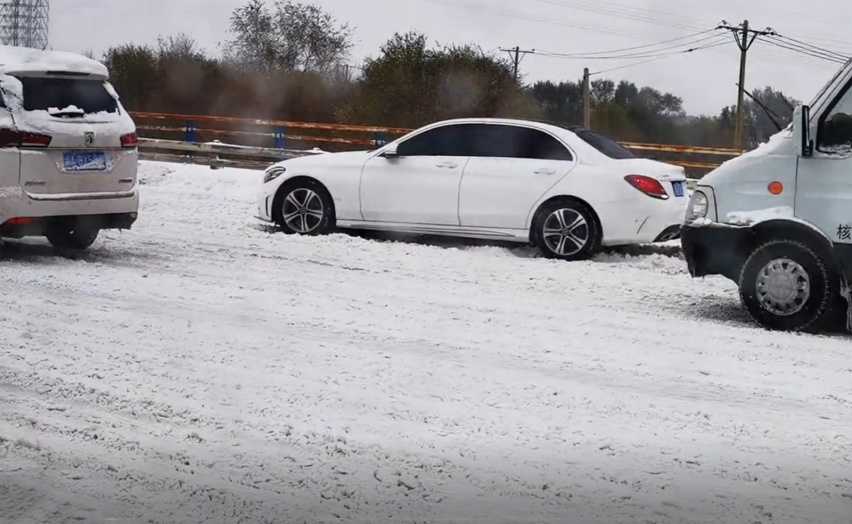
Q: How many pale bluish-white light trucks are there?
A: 1